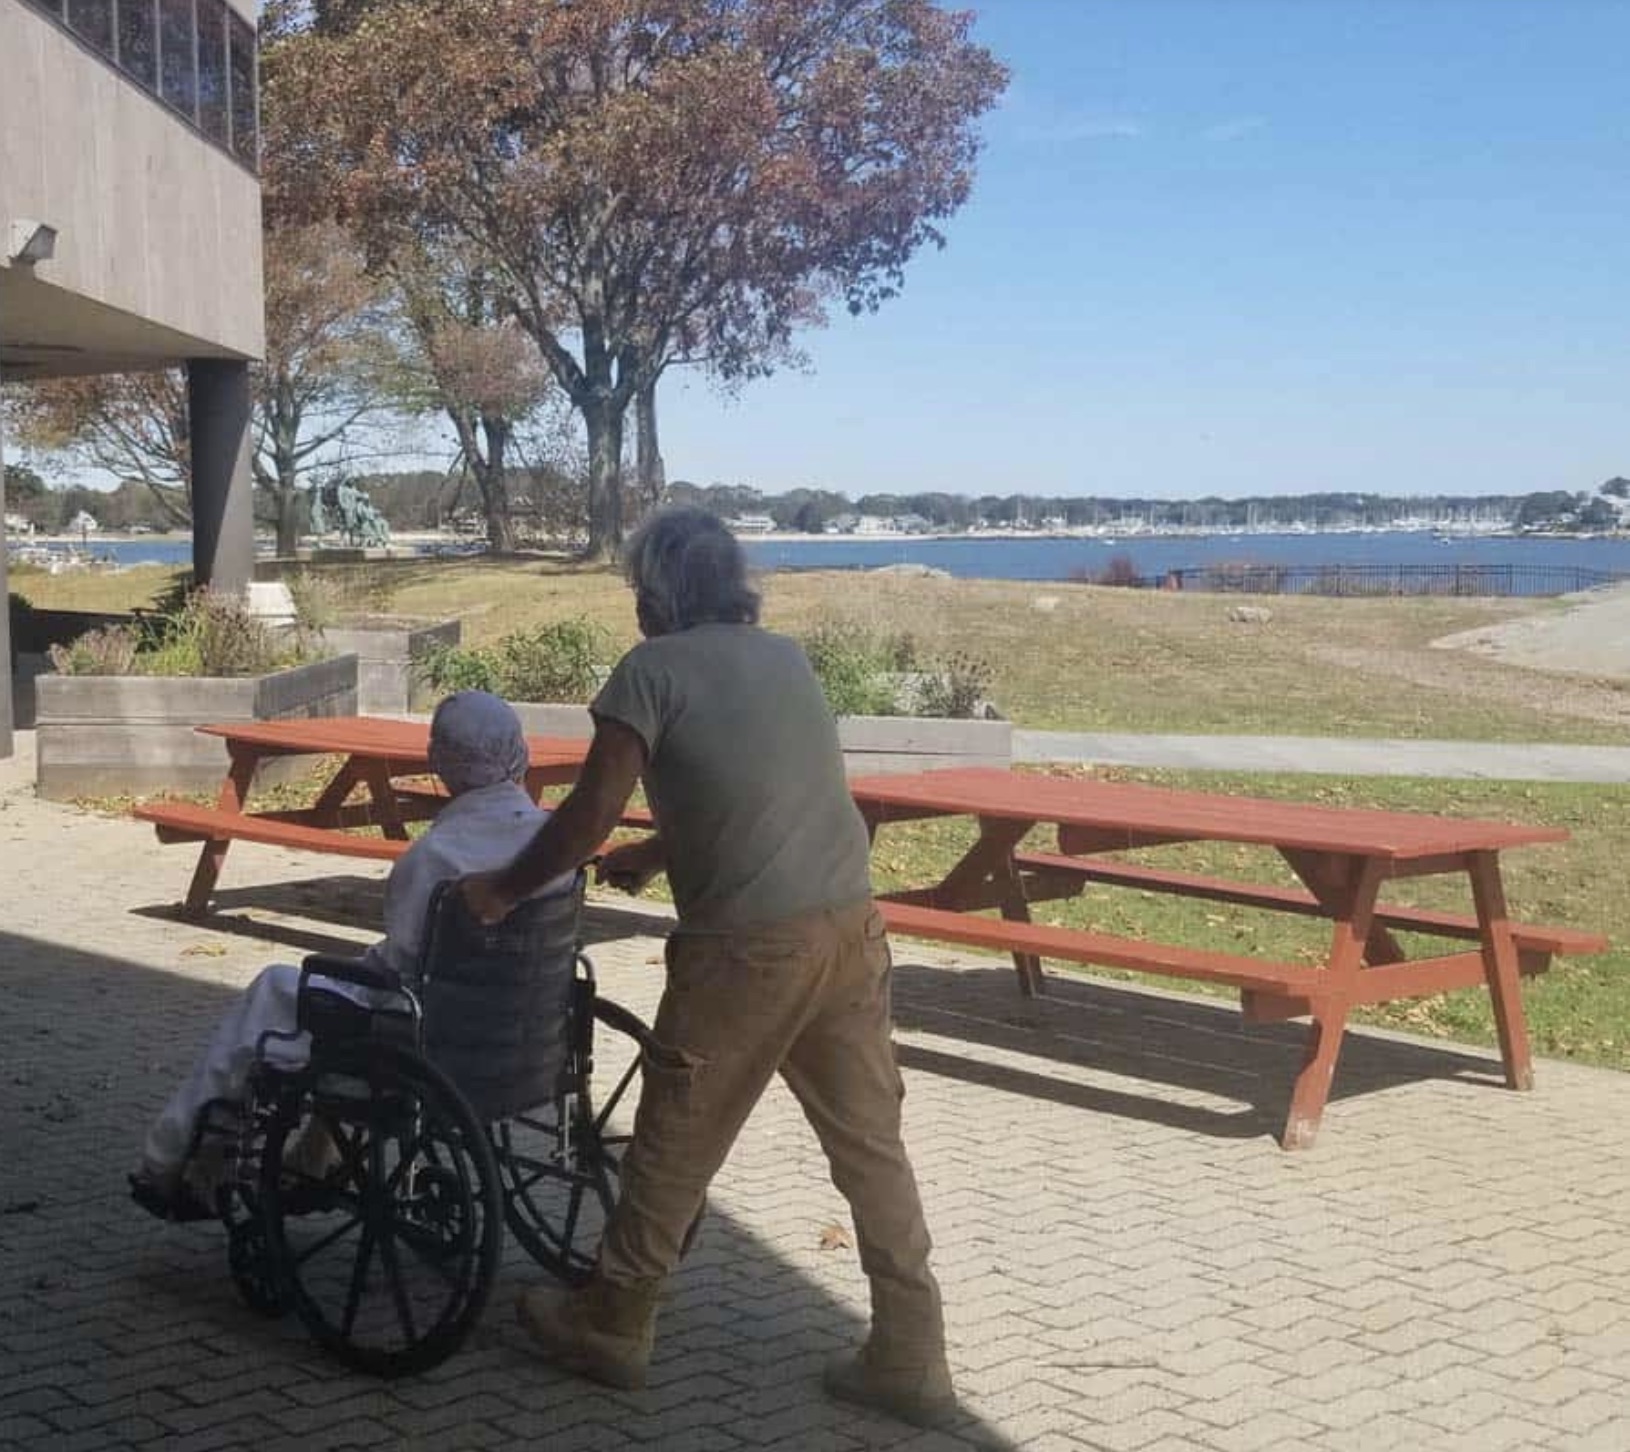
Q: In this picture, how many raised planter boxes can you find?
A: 3